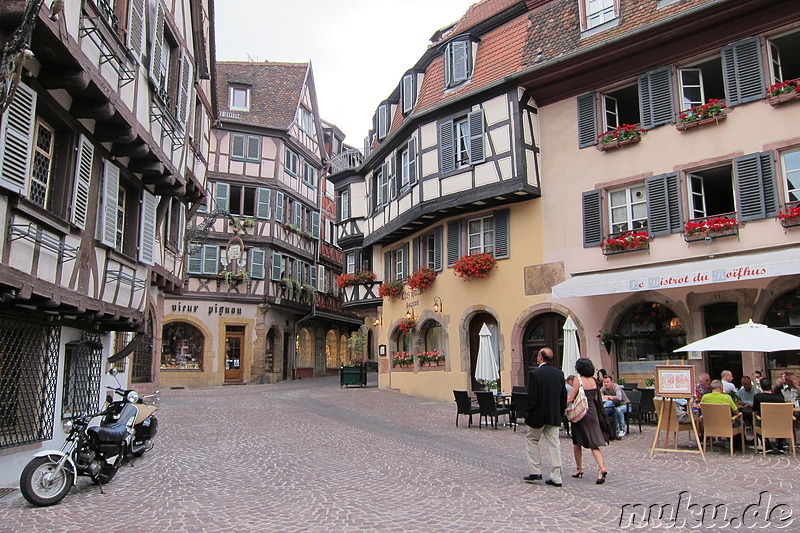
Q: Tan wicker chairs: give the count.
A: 3